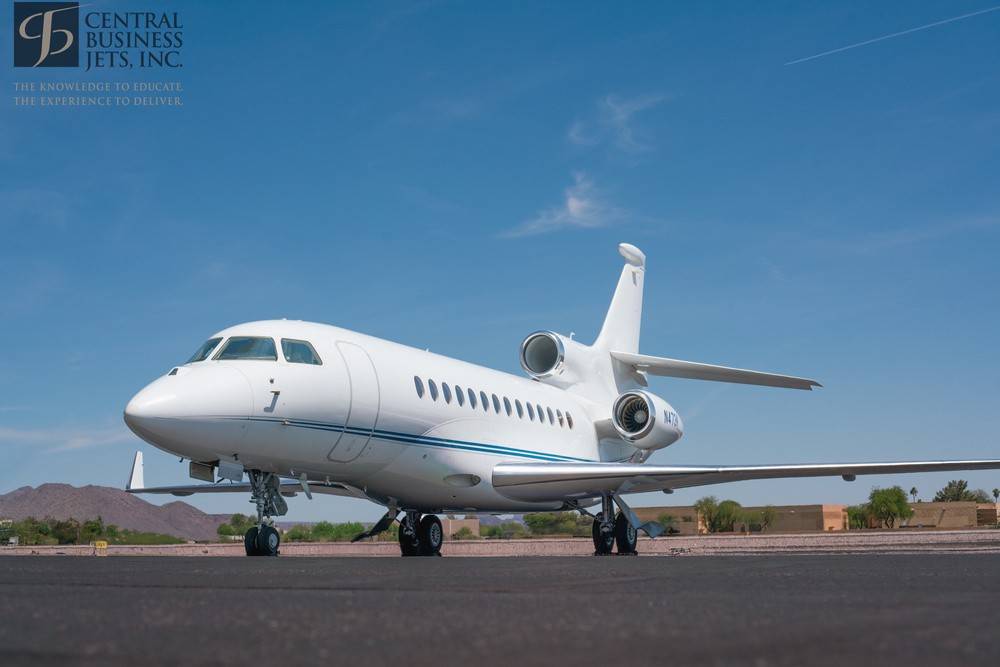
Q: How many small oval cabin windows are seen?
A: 14